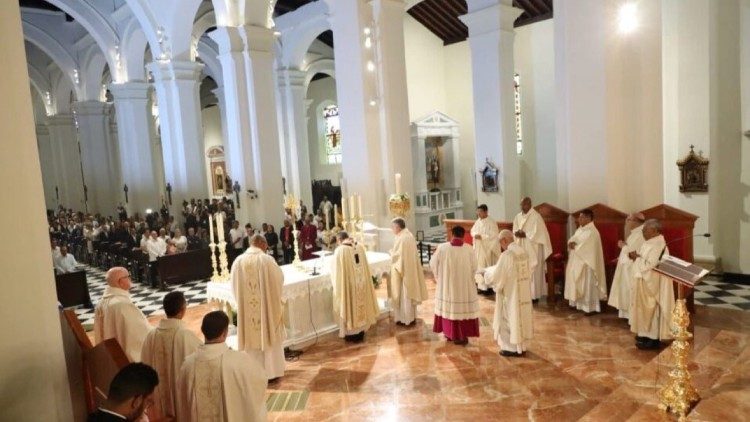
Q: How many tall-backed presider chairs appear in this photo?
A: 3